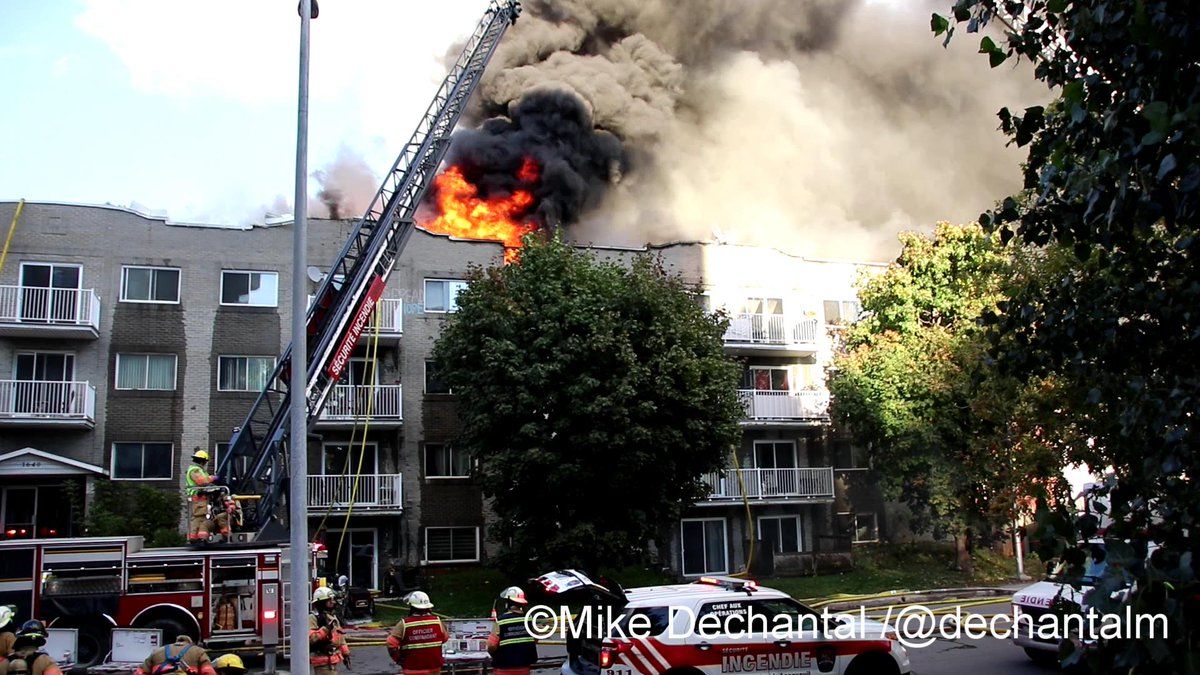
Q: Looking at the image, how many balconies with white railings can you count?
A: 8